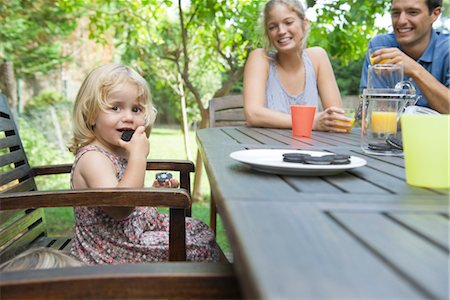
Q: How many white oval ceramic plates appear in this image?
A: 1